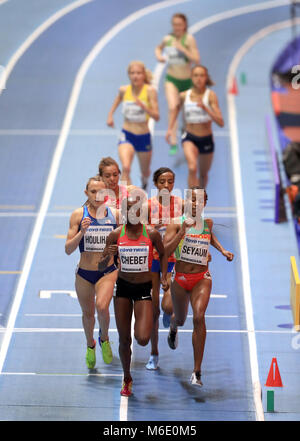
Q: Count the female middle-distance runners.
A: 8